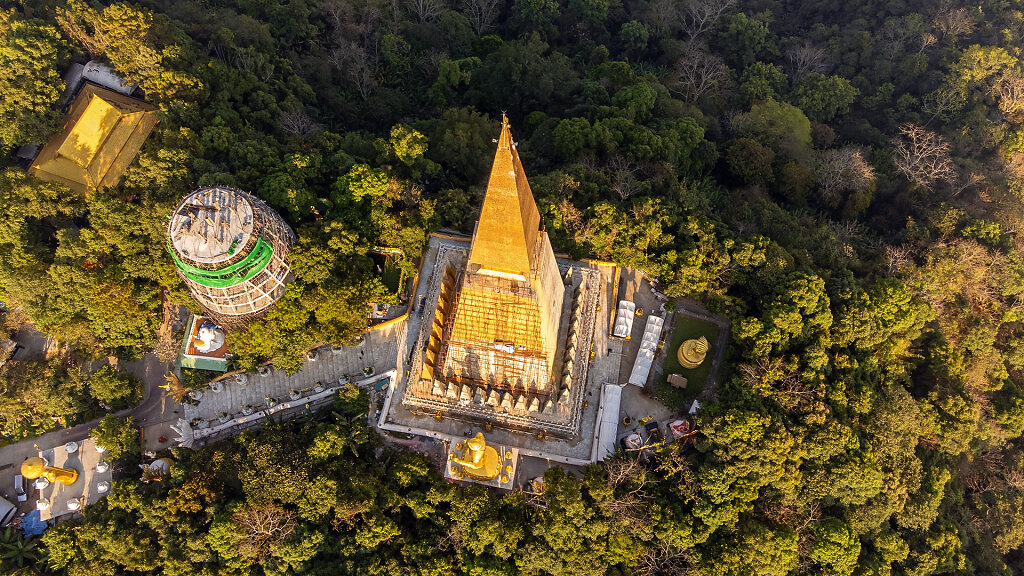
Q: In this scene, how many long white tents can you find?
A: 3